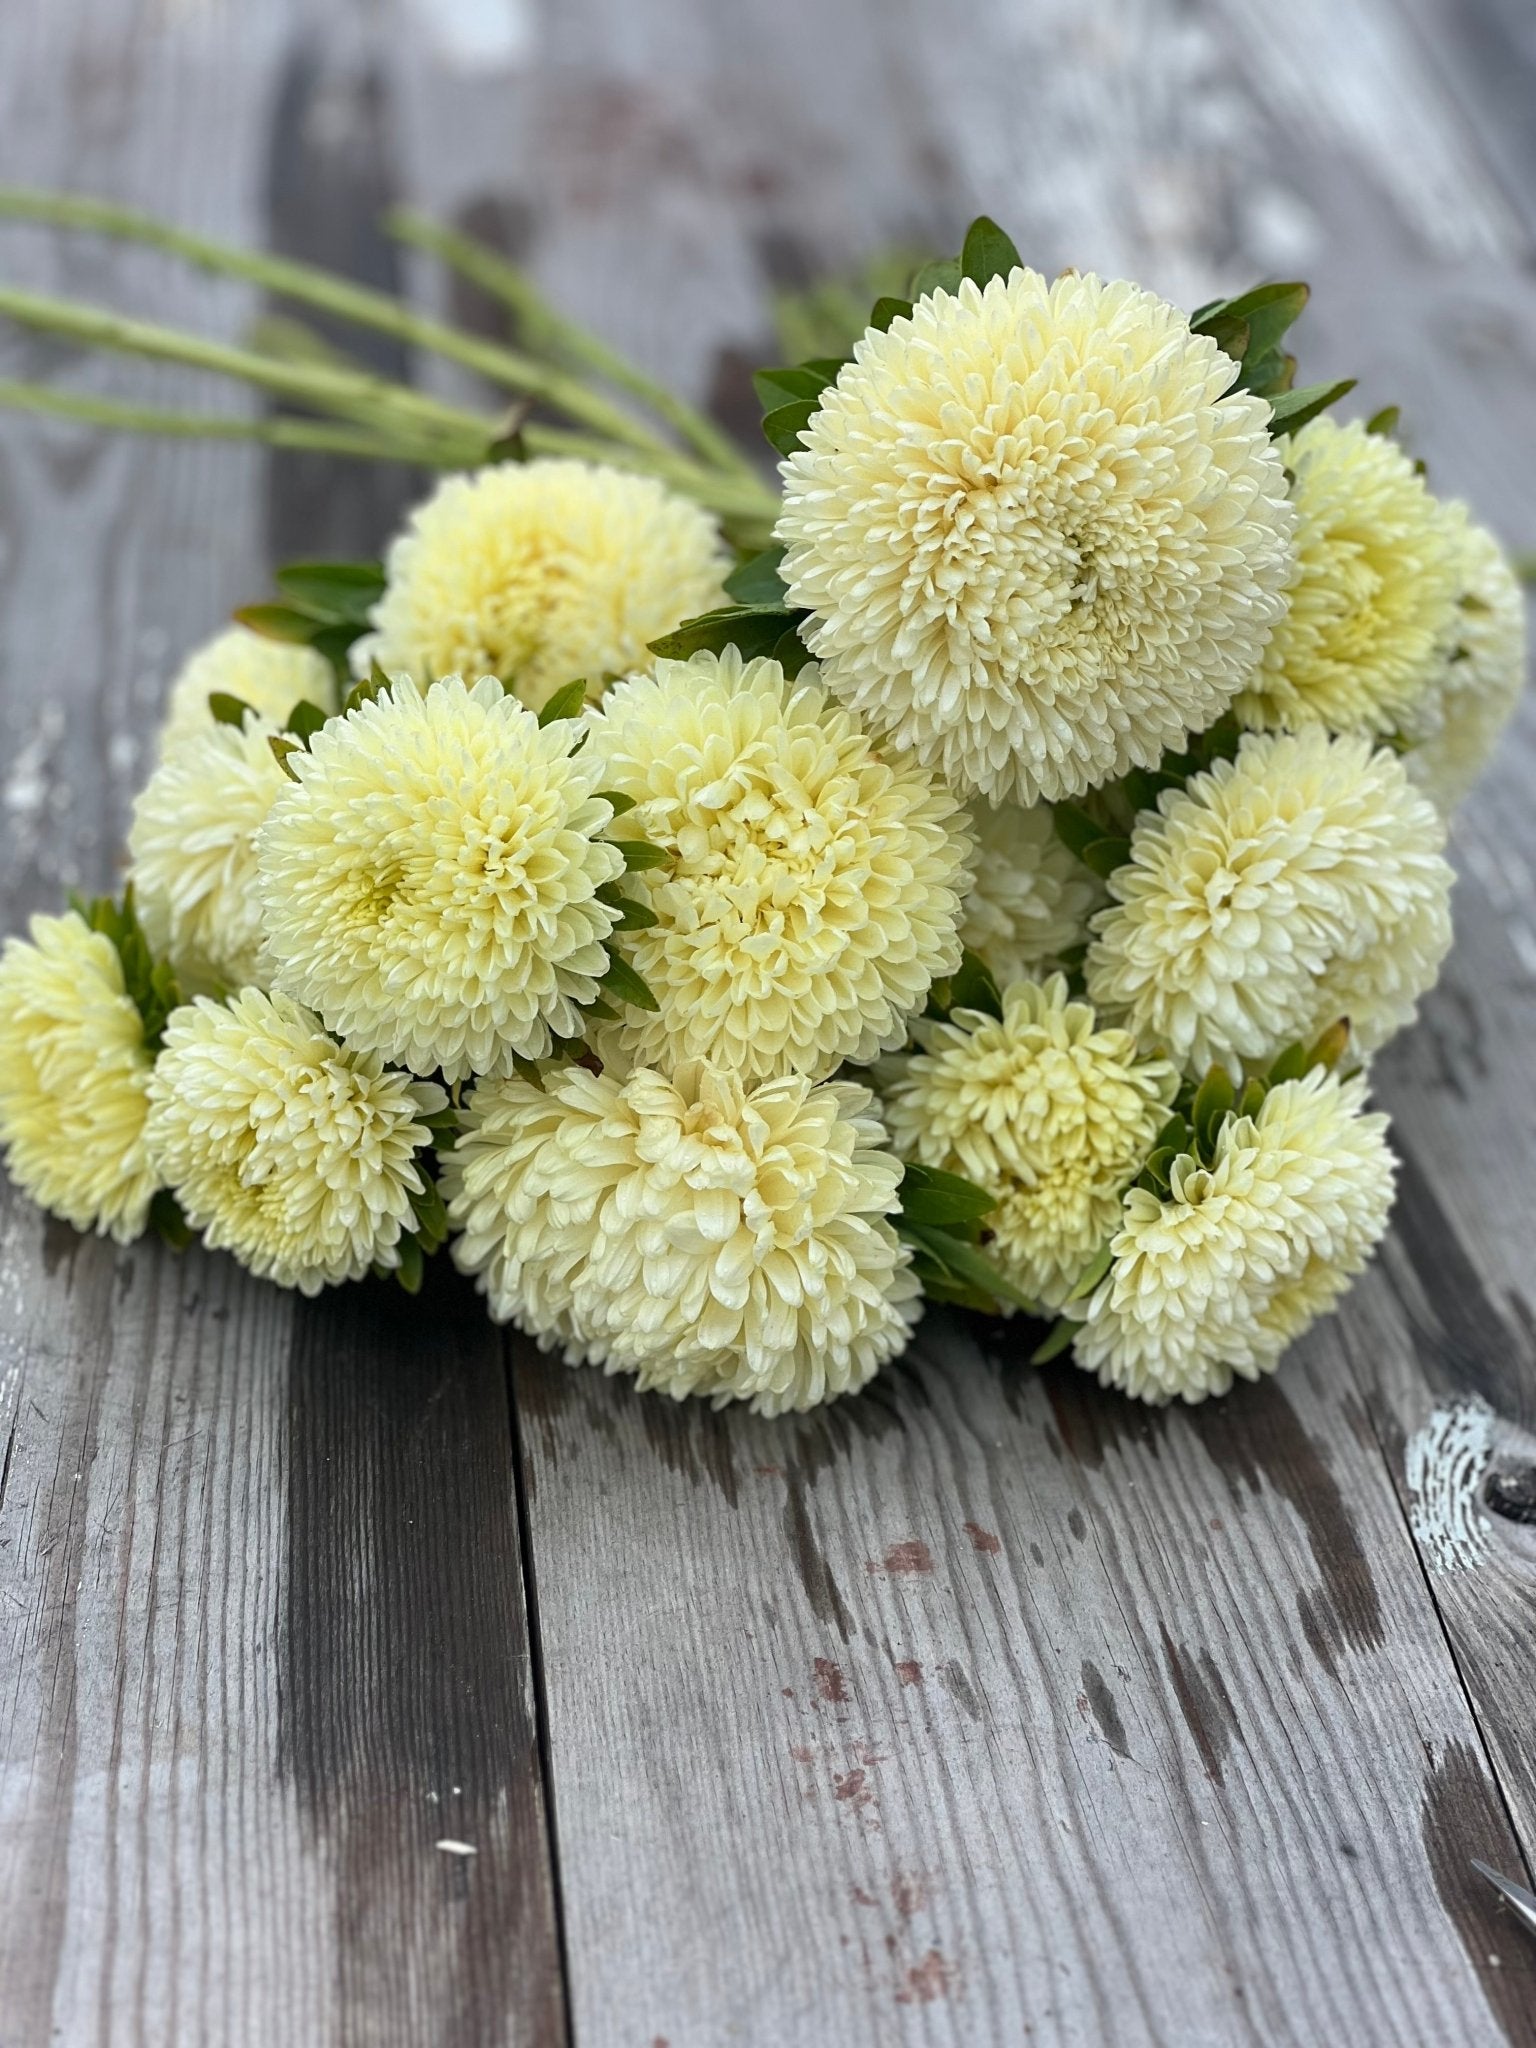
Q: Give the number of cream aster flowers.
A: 15